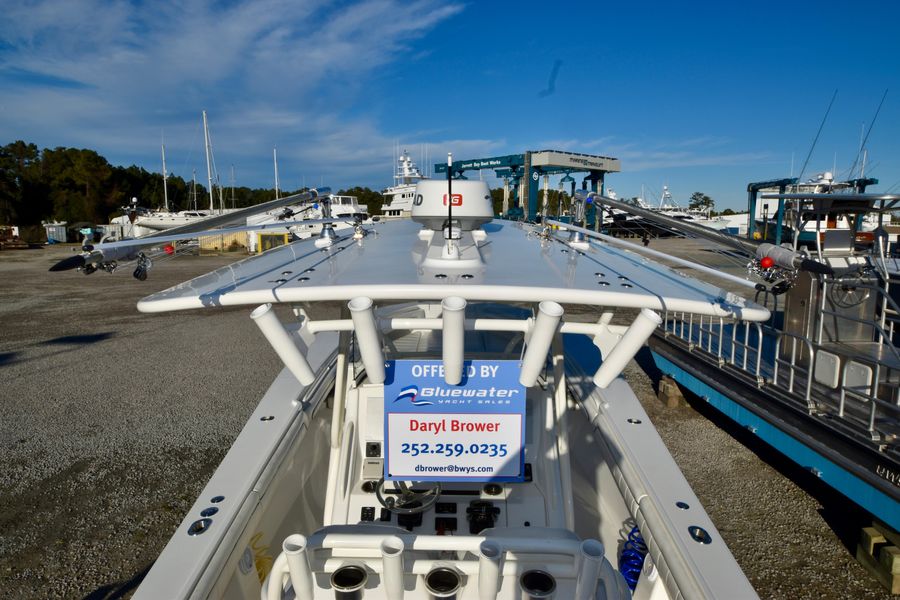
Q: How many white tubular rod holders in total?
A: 9